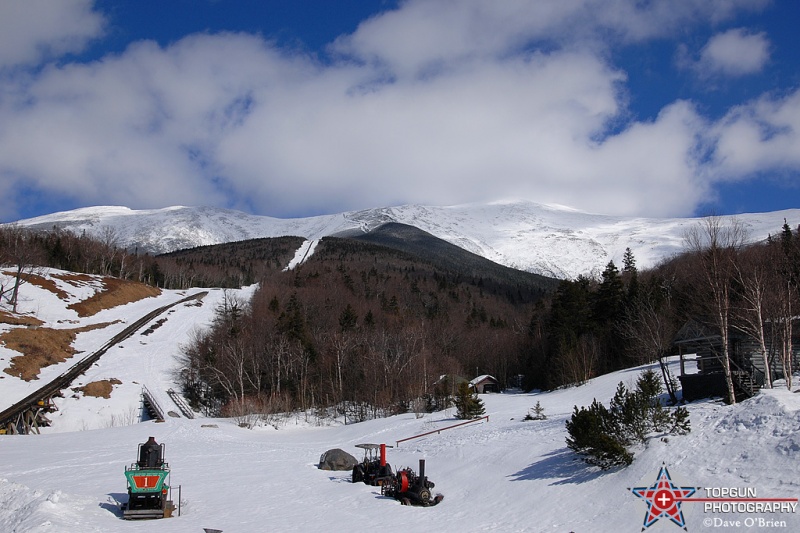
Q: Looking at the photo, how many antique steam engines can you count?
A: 3